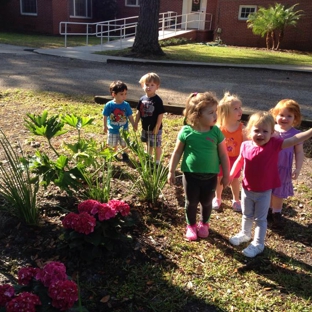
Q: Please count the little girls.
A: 4